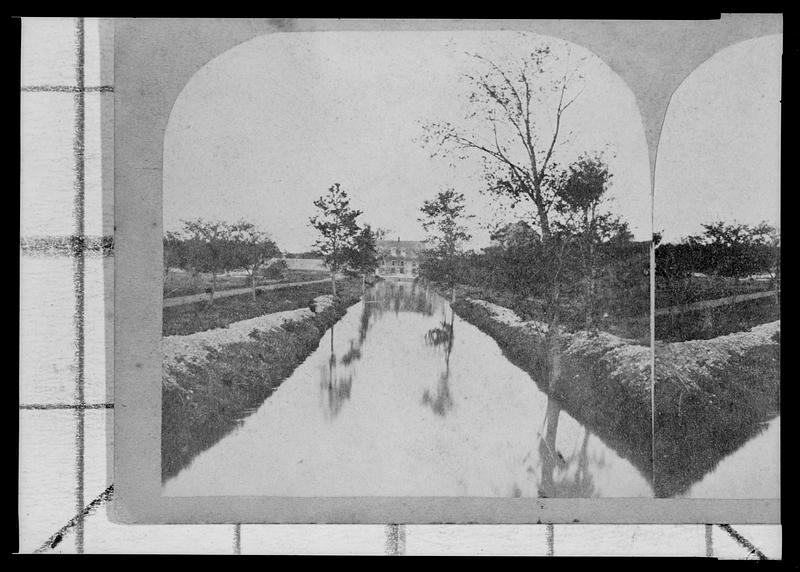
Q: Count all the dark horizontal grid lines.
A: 3